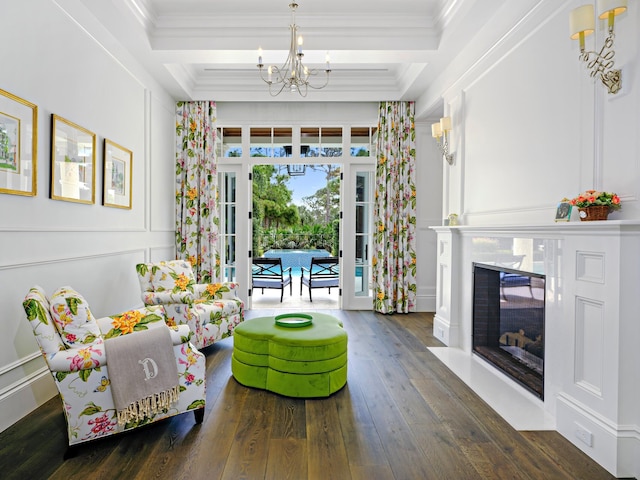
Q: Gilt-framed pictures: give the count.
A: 3